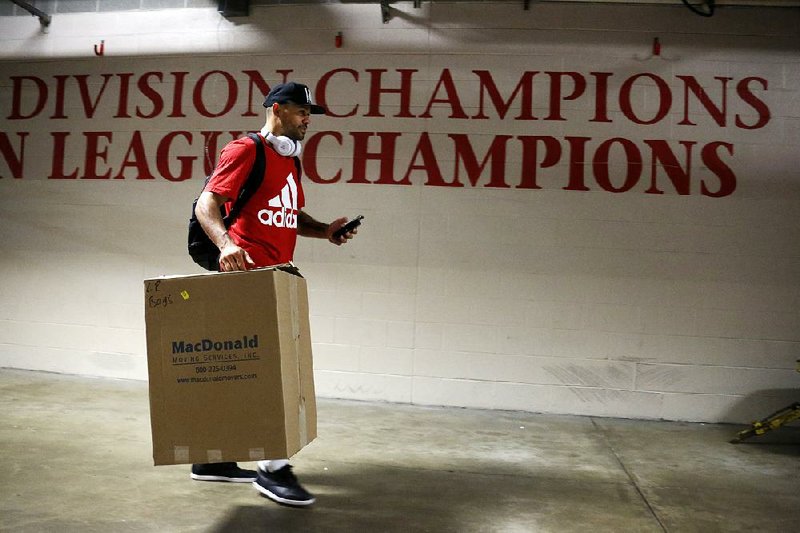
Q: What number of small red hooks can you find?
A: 3